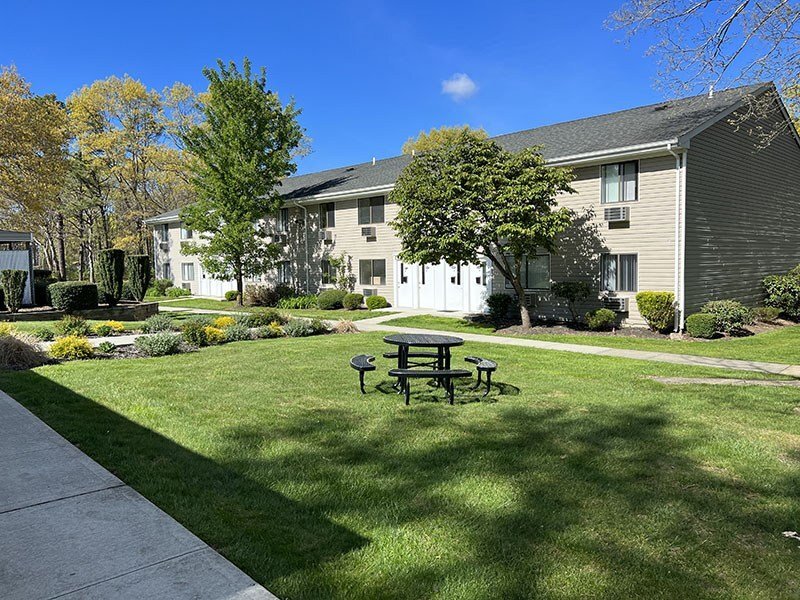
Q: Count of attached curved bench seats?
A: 4